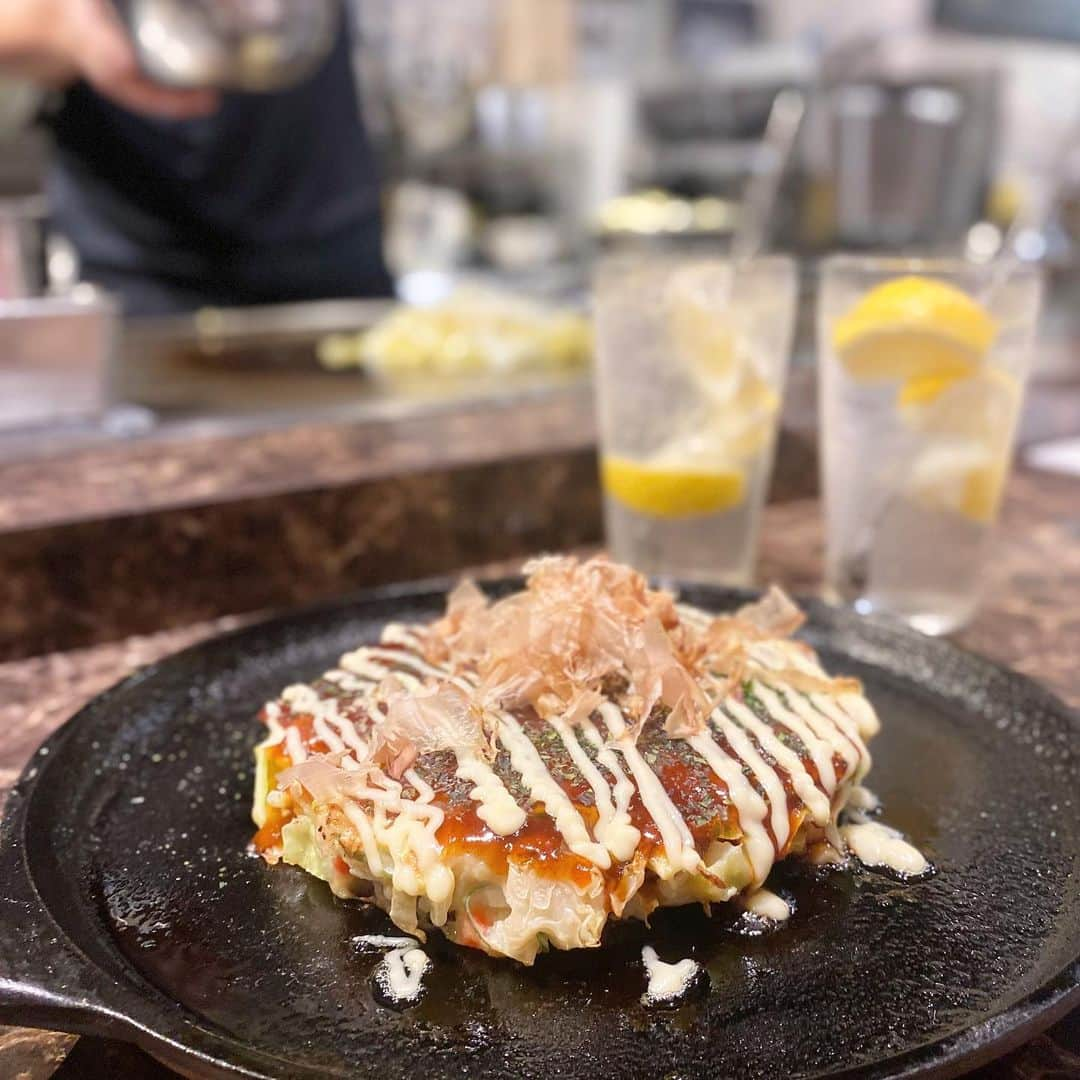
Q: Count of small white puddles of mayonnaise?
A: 4